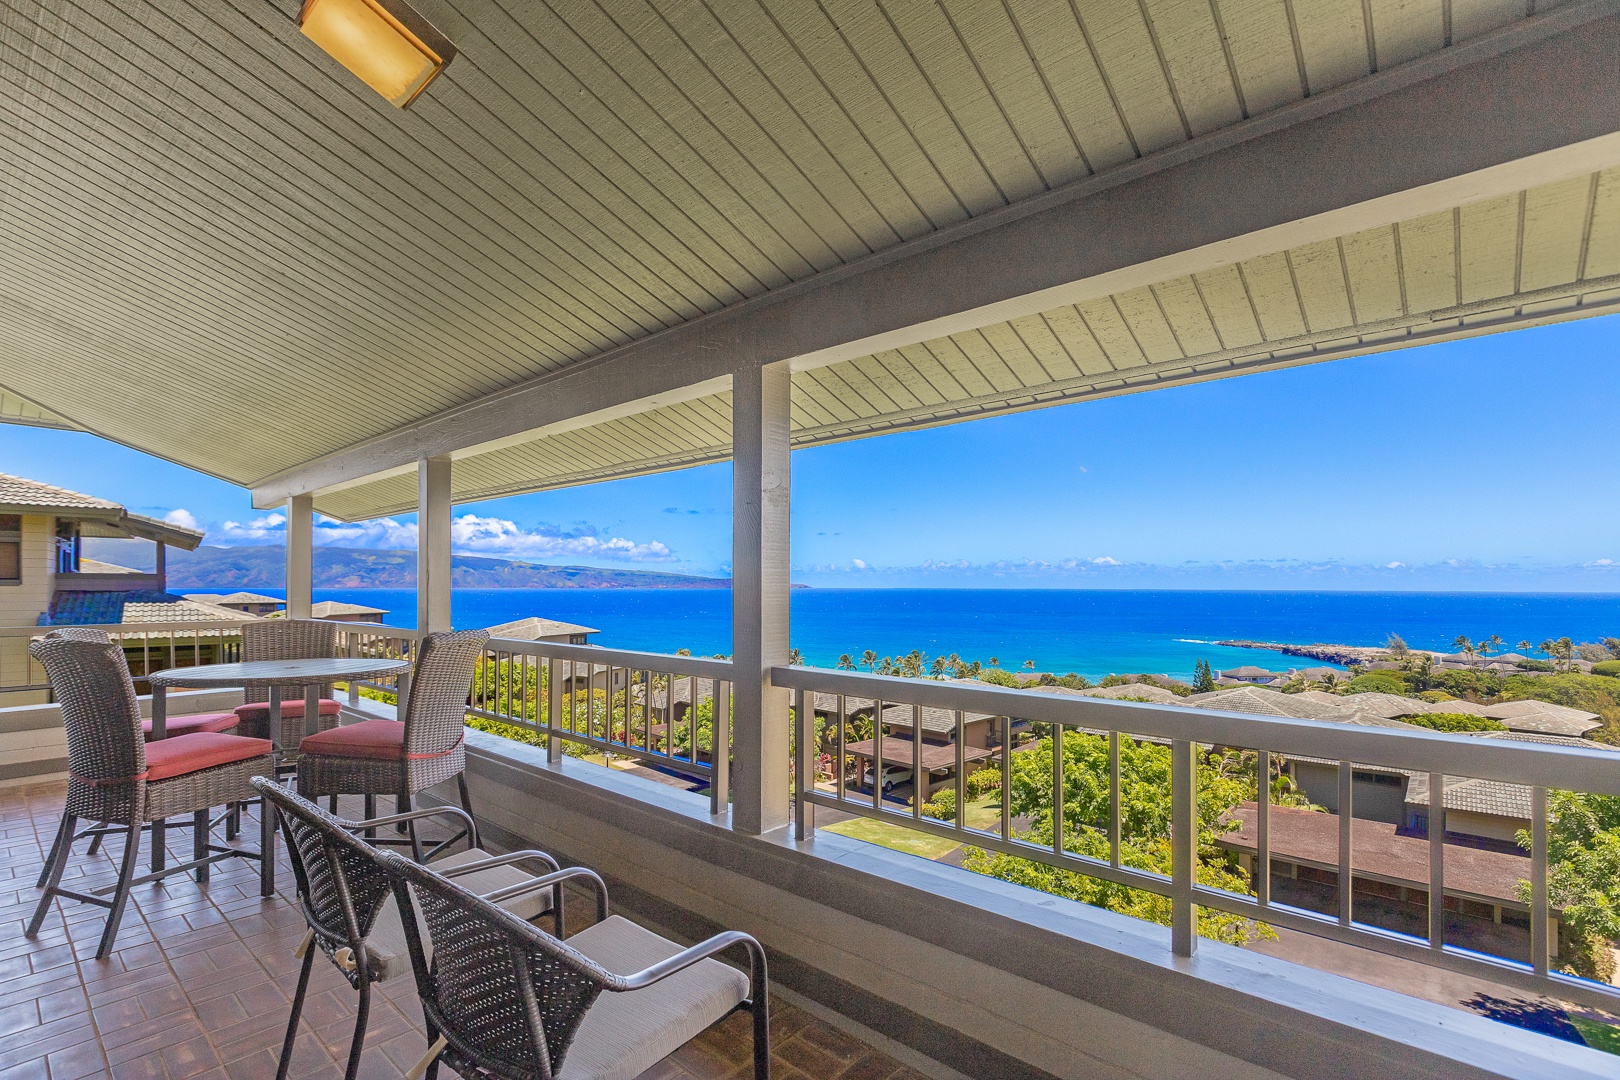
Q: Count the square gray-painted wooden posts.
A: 3